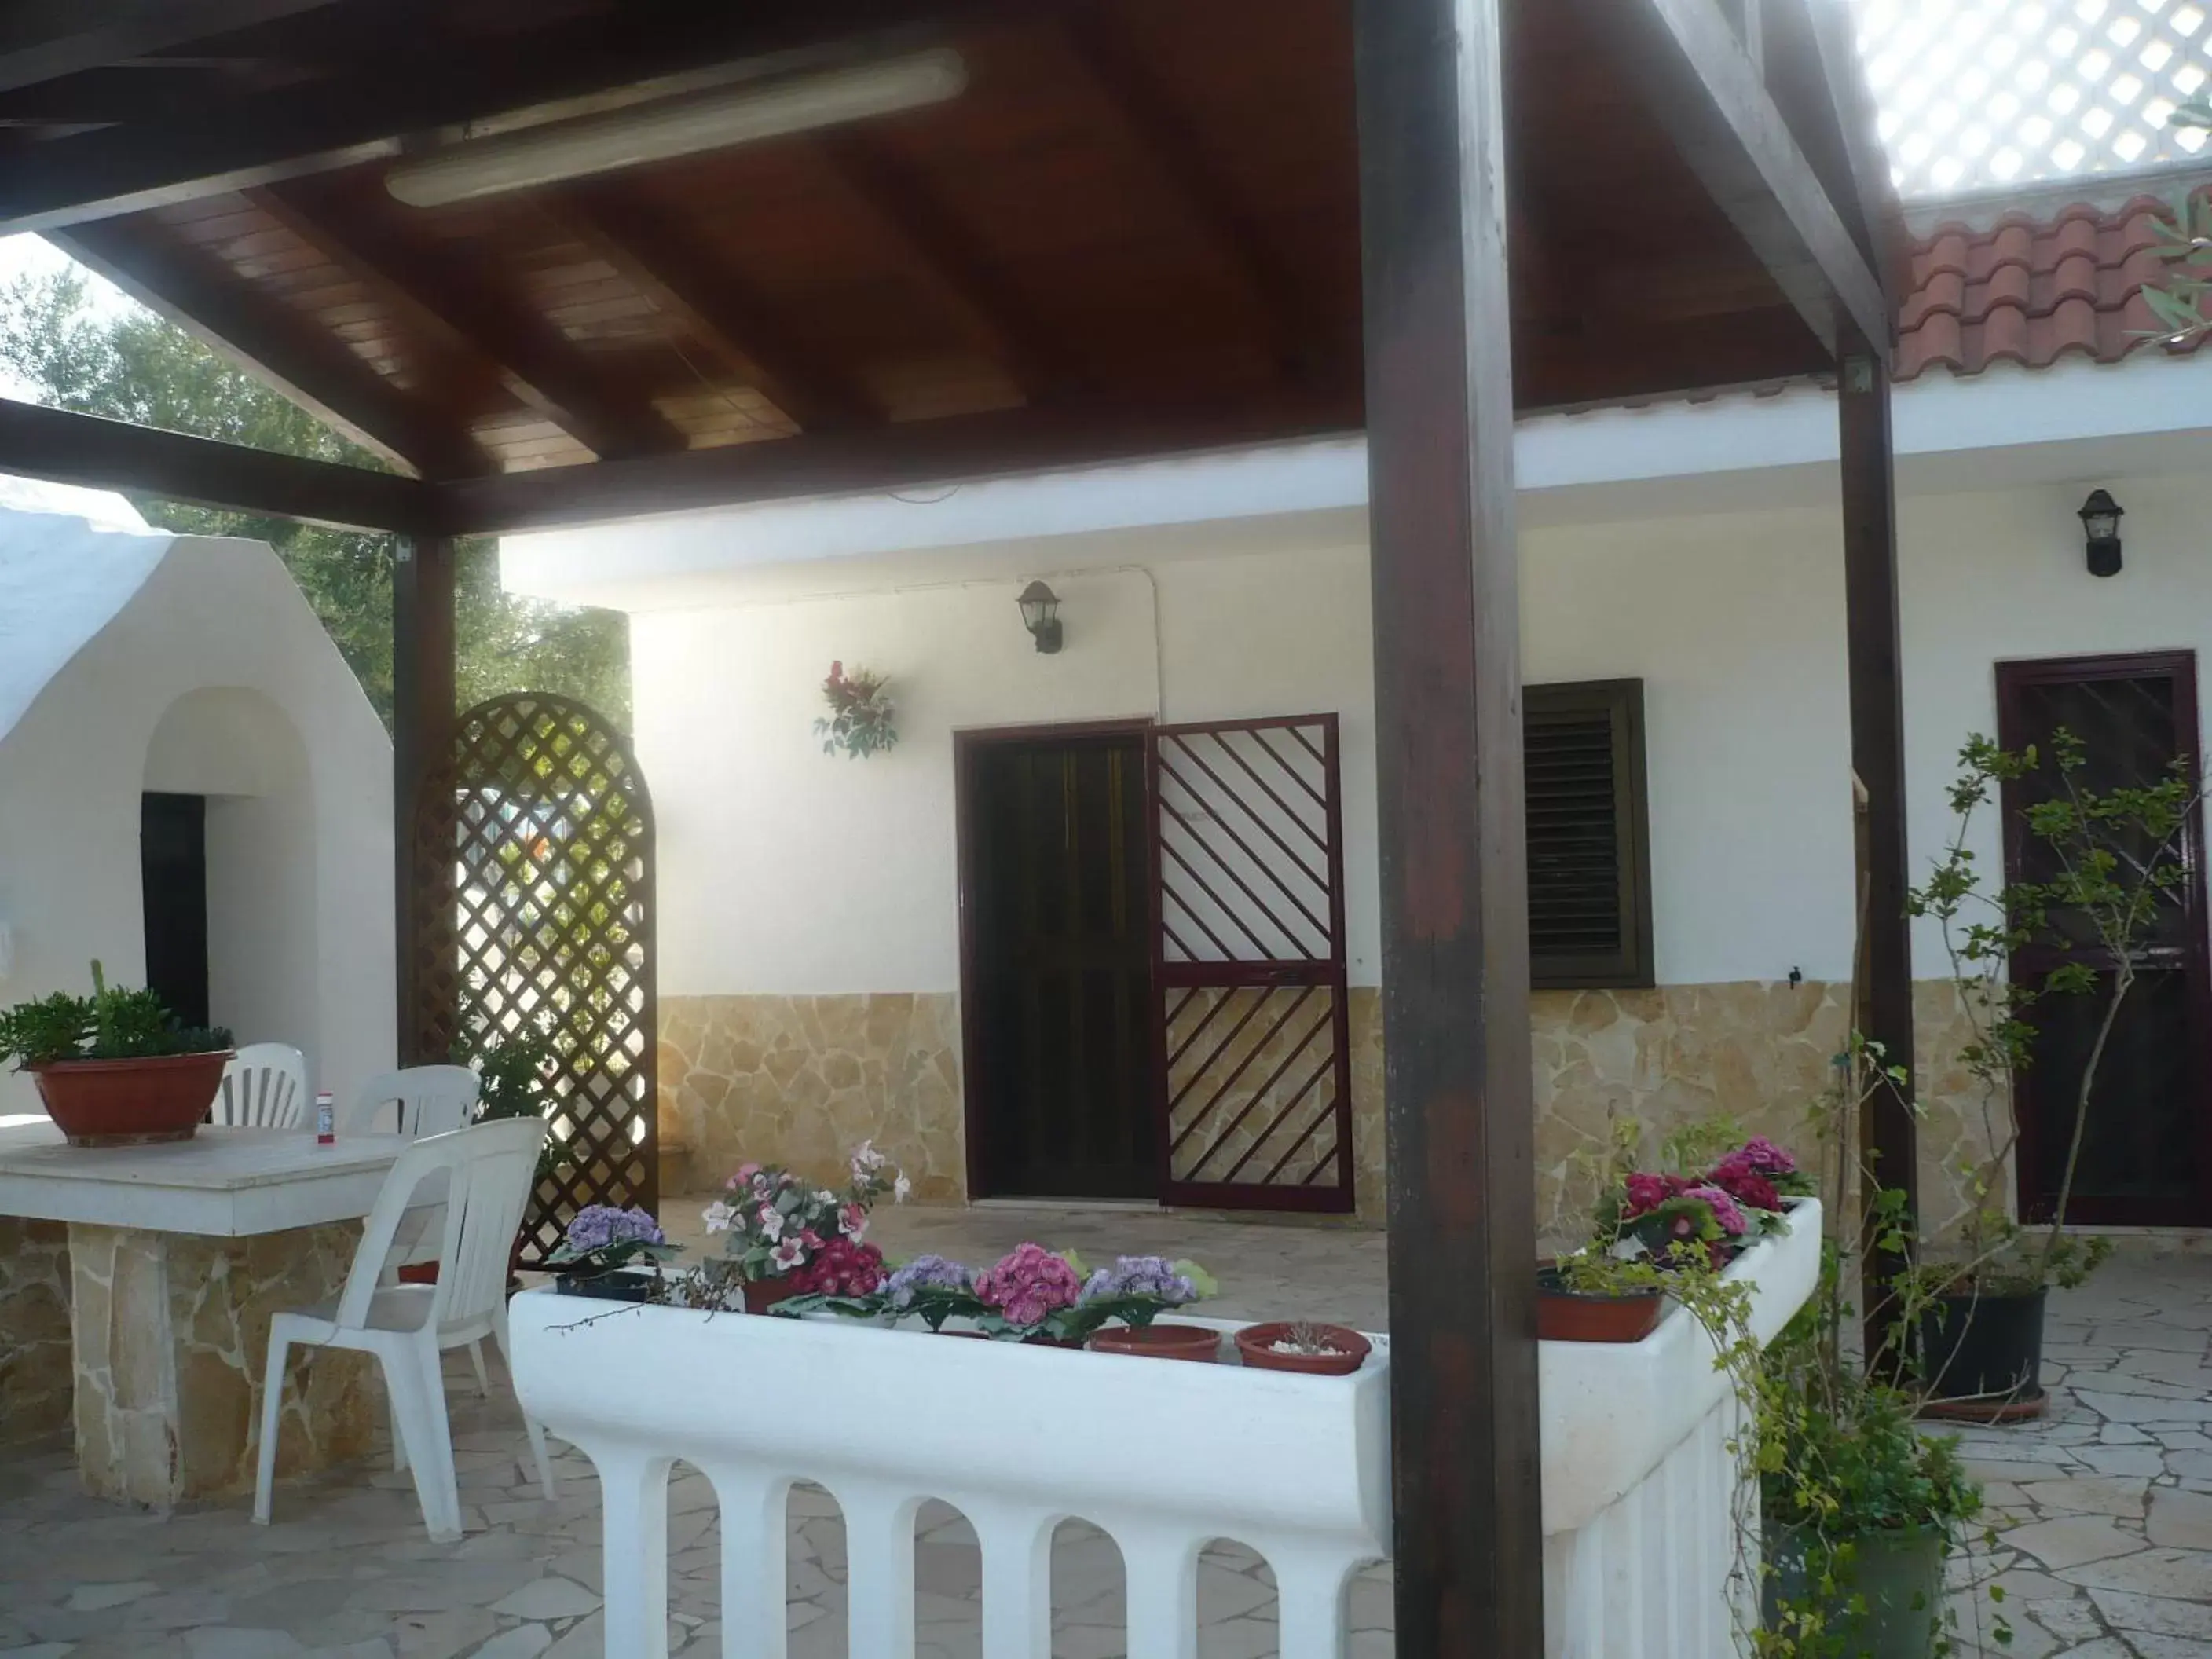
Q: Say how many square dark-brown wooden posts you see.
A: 3